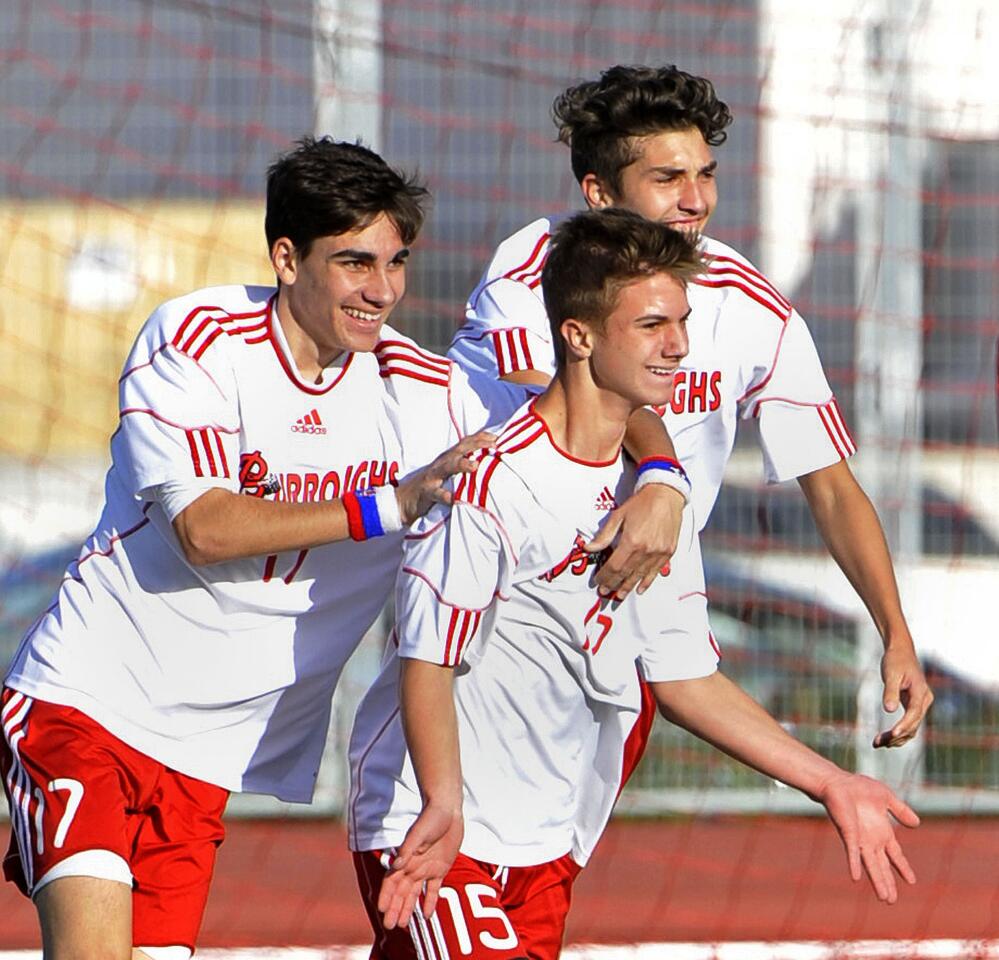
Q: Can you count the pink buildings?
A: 0